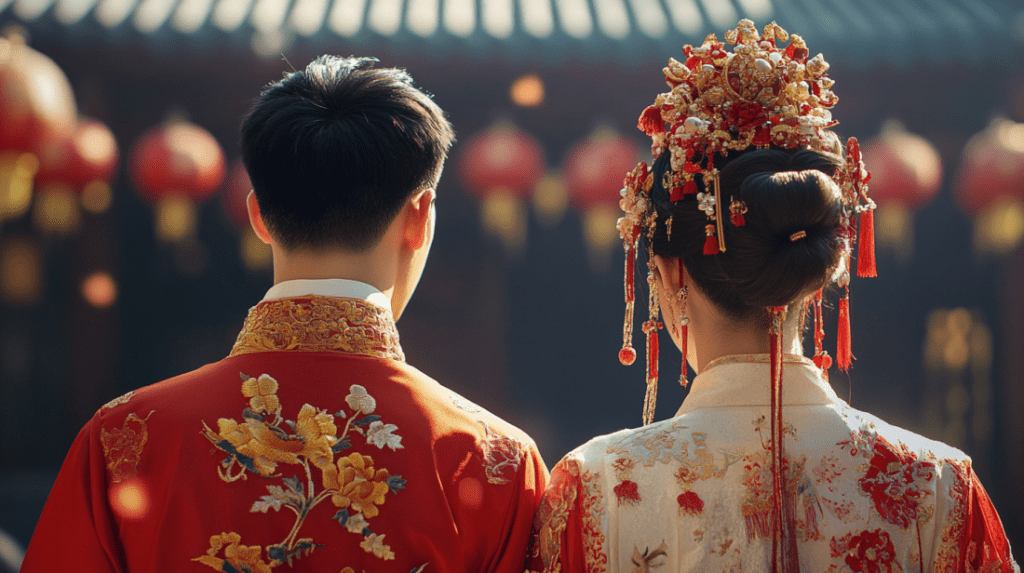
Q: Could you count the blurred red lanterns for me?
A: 8